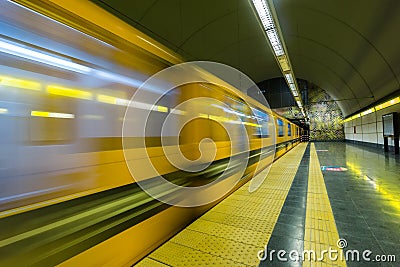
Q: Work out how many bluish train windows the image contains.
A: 3